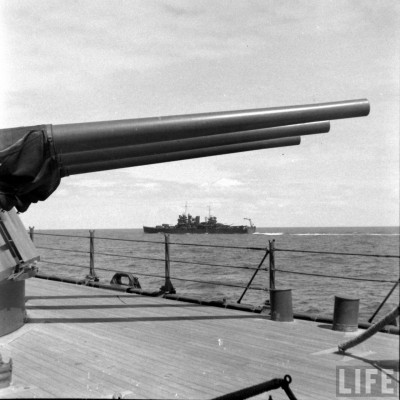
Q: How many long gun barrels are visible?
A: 3